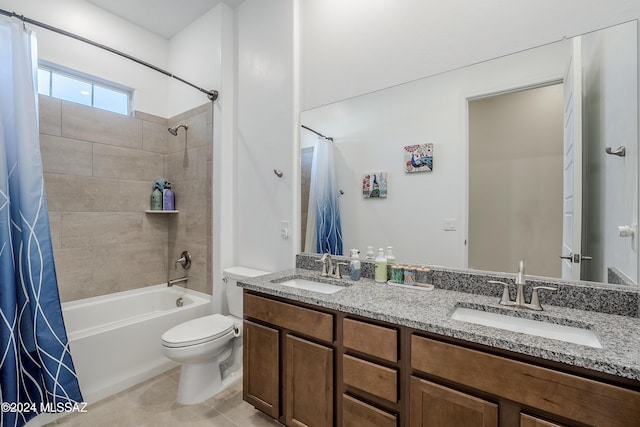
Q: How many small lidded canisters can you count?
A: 3